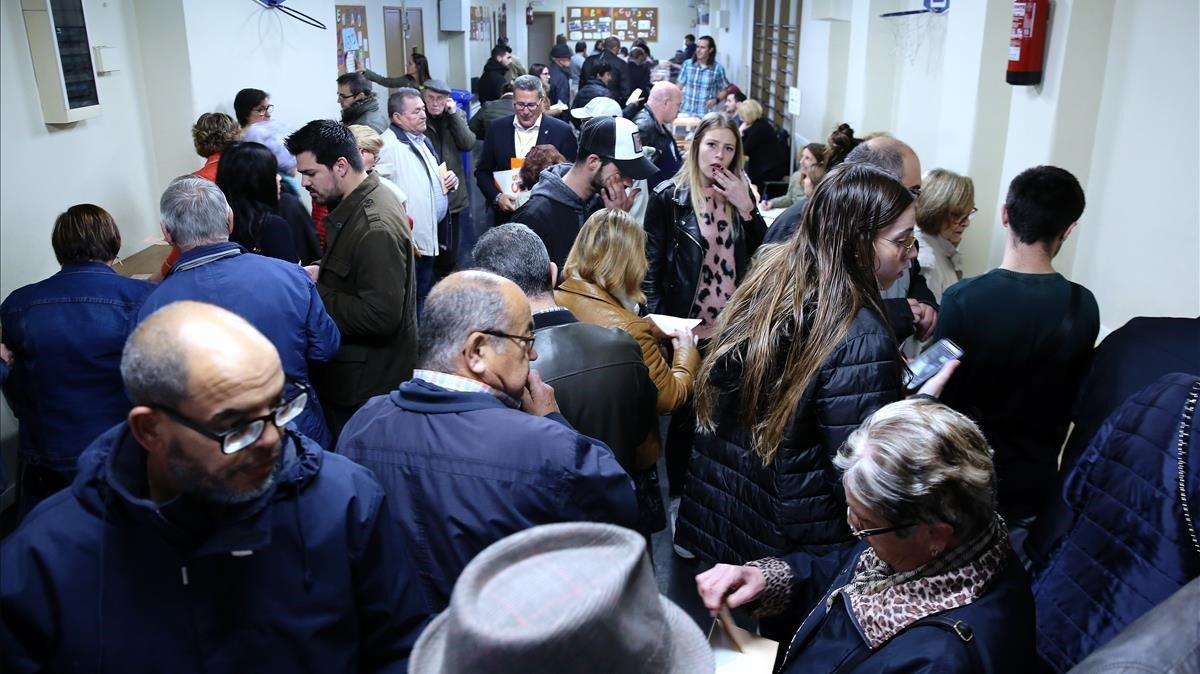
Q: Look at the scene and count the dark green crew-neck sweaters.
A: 1